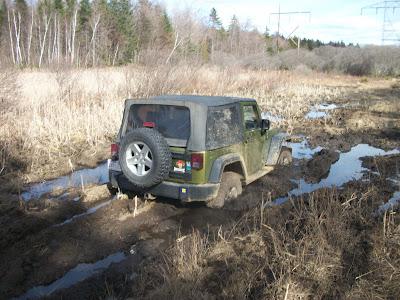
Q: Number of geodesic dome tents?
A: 0